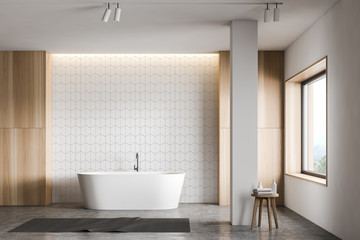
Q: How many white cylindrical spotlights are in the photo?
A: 4